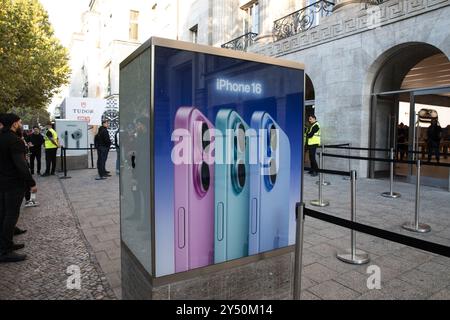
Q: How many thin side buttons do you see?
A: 3